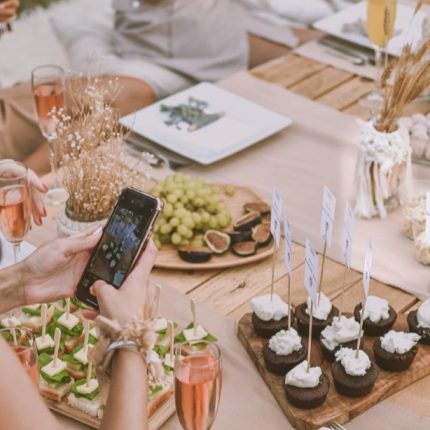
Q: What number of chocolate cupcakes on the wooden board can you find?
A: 9